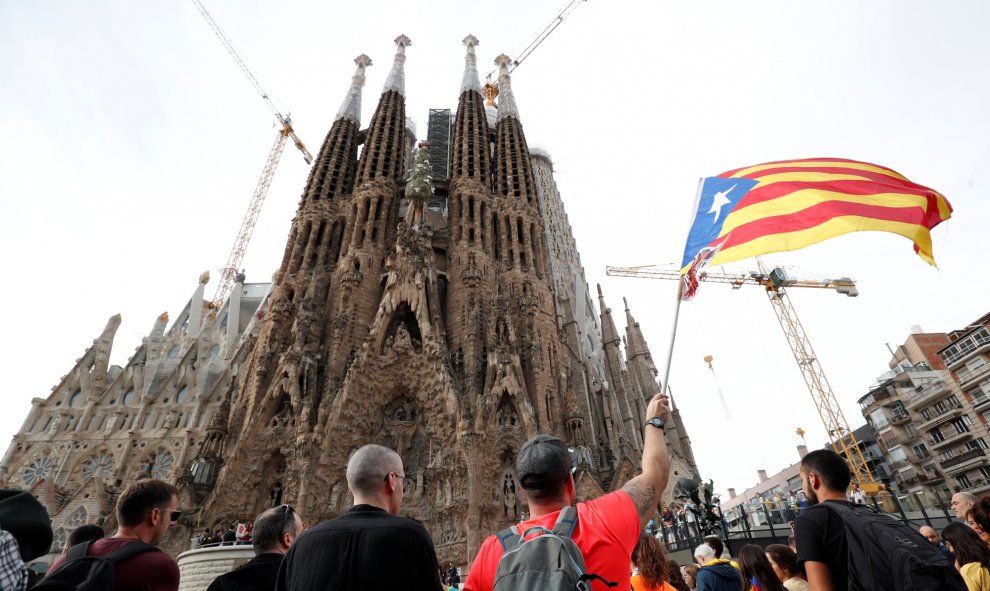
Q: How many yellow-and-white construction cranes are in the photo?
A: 3